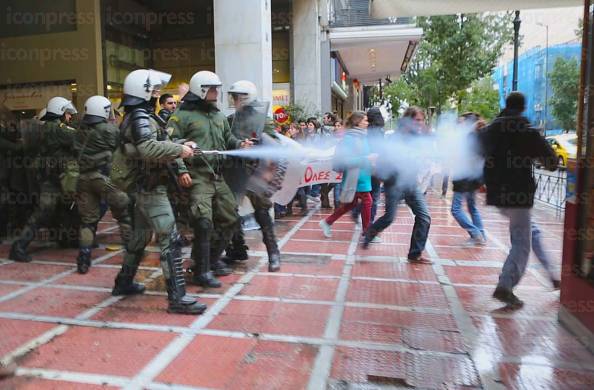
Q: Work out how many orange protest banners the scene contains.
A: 0